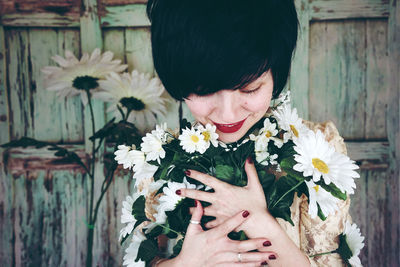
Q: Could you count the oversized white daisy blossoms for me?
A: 2